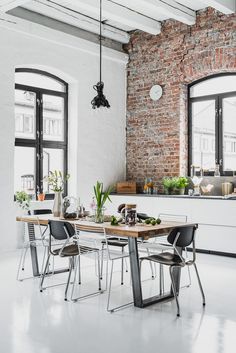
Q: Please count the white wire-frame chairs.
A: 3